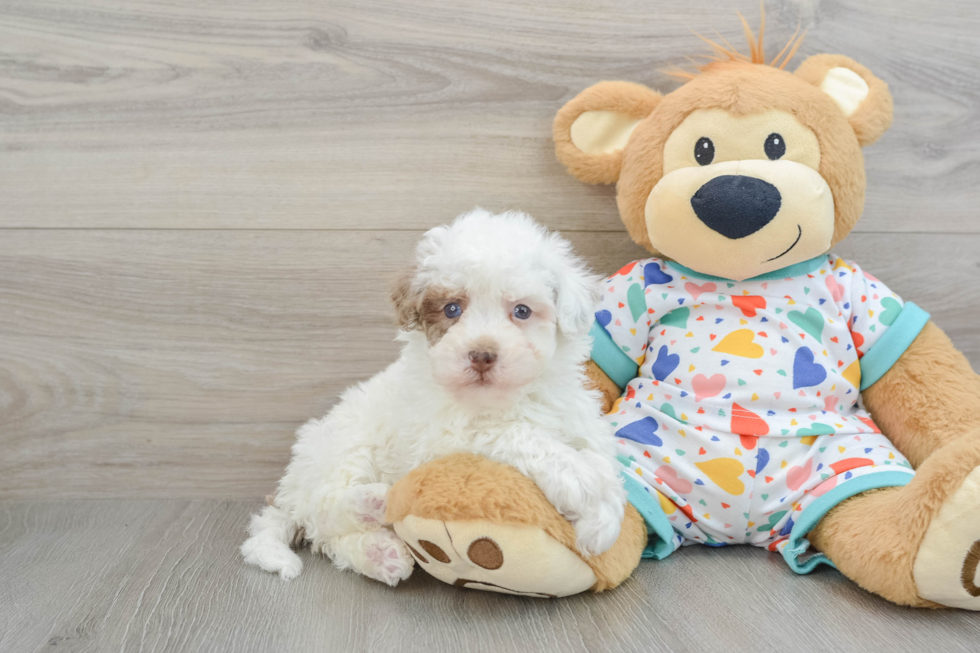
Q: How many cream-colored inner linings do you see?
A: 2